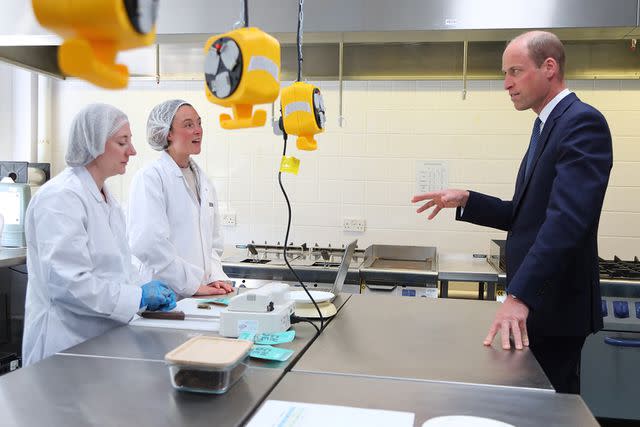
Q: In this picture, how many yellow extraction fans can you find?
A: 3